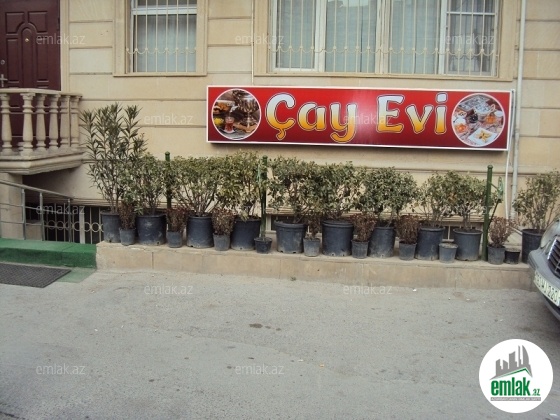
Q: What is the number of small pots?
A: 10